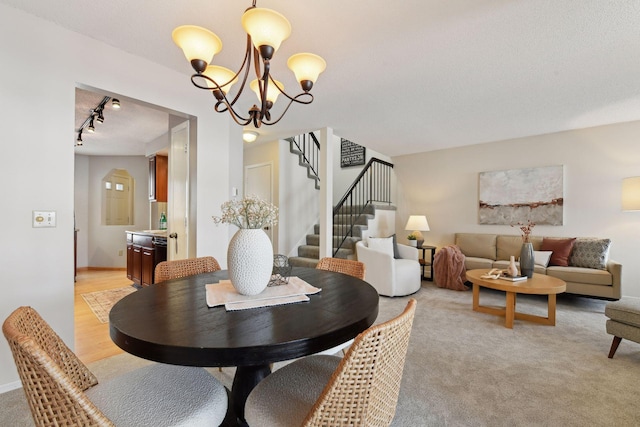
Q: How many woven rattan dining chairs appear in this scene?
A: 4